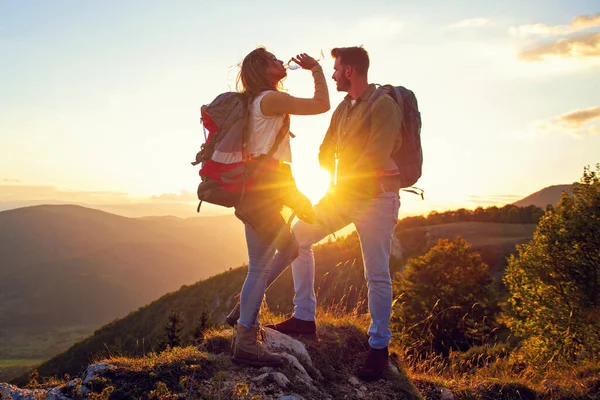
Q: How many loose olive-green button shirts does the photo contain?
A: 1